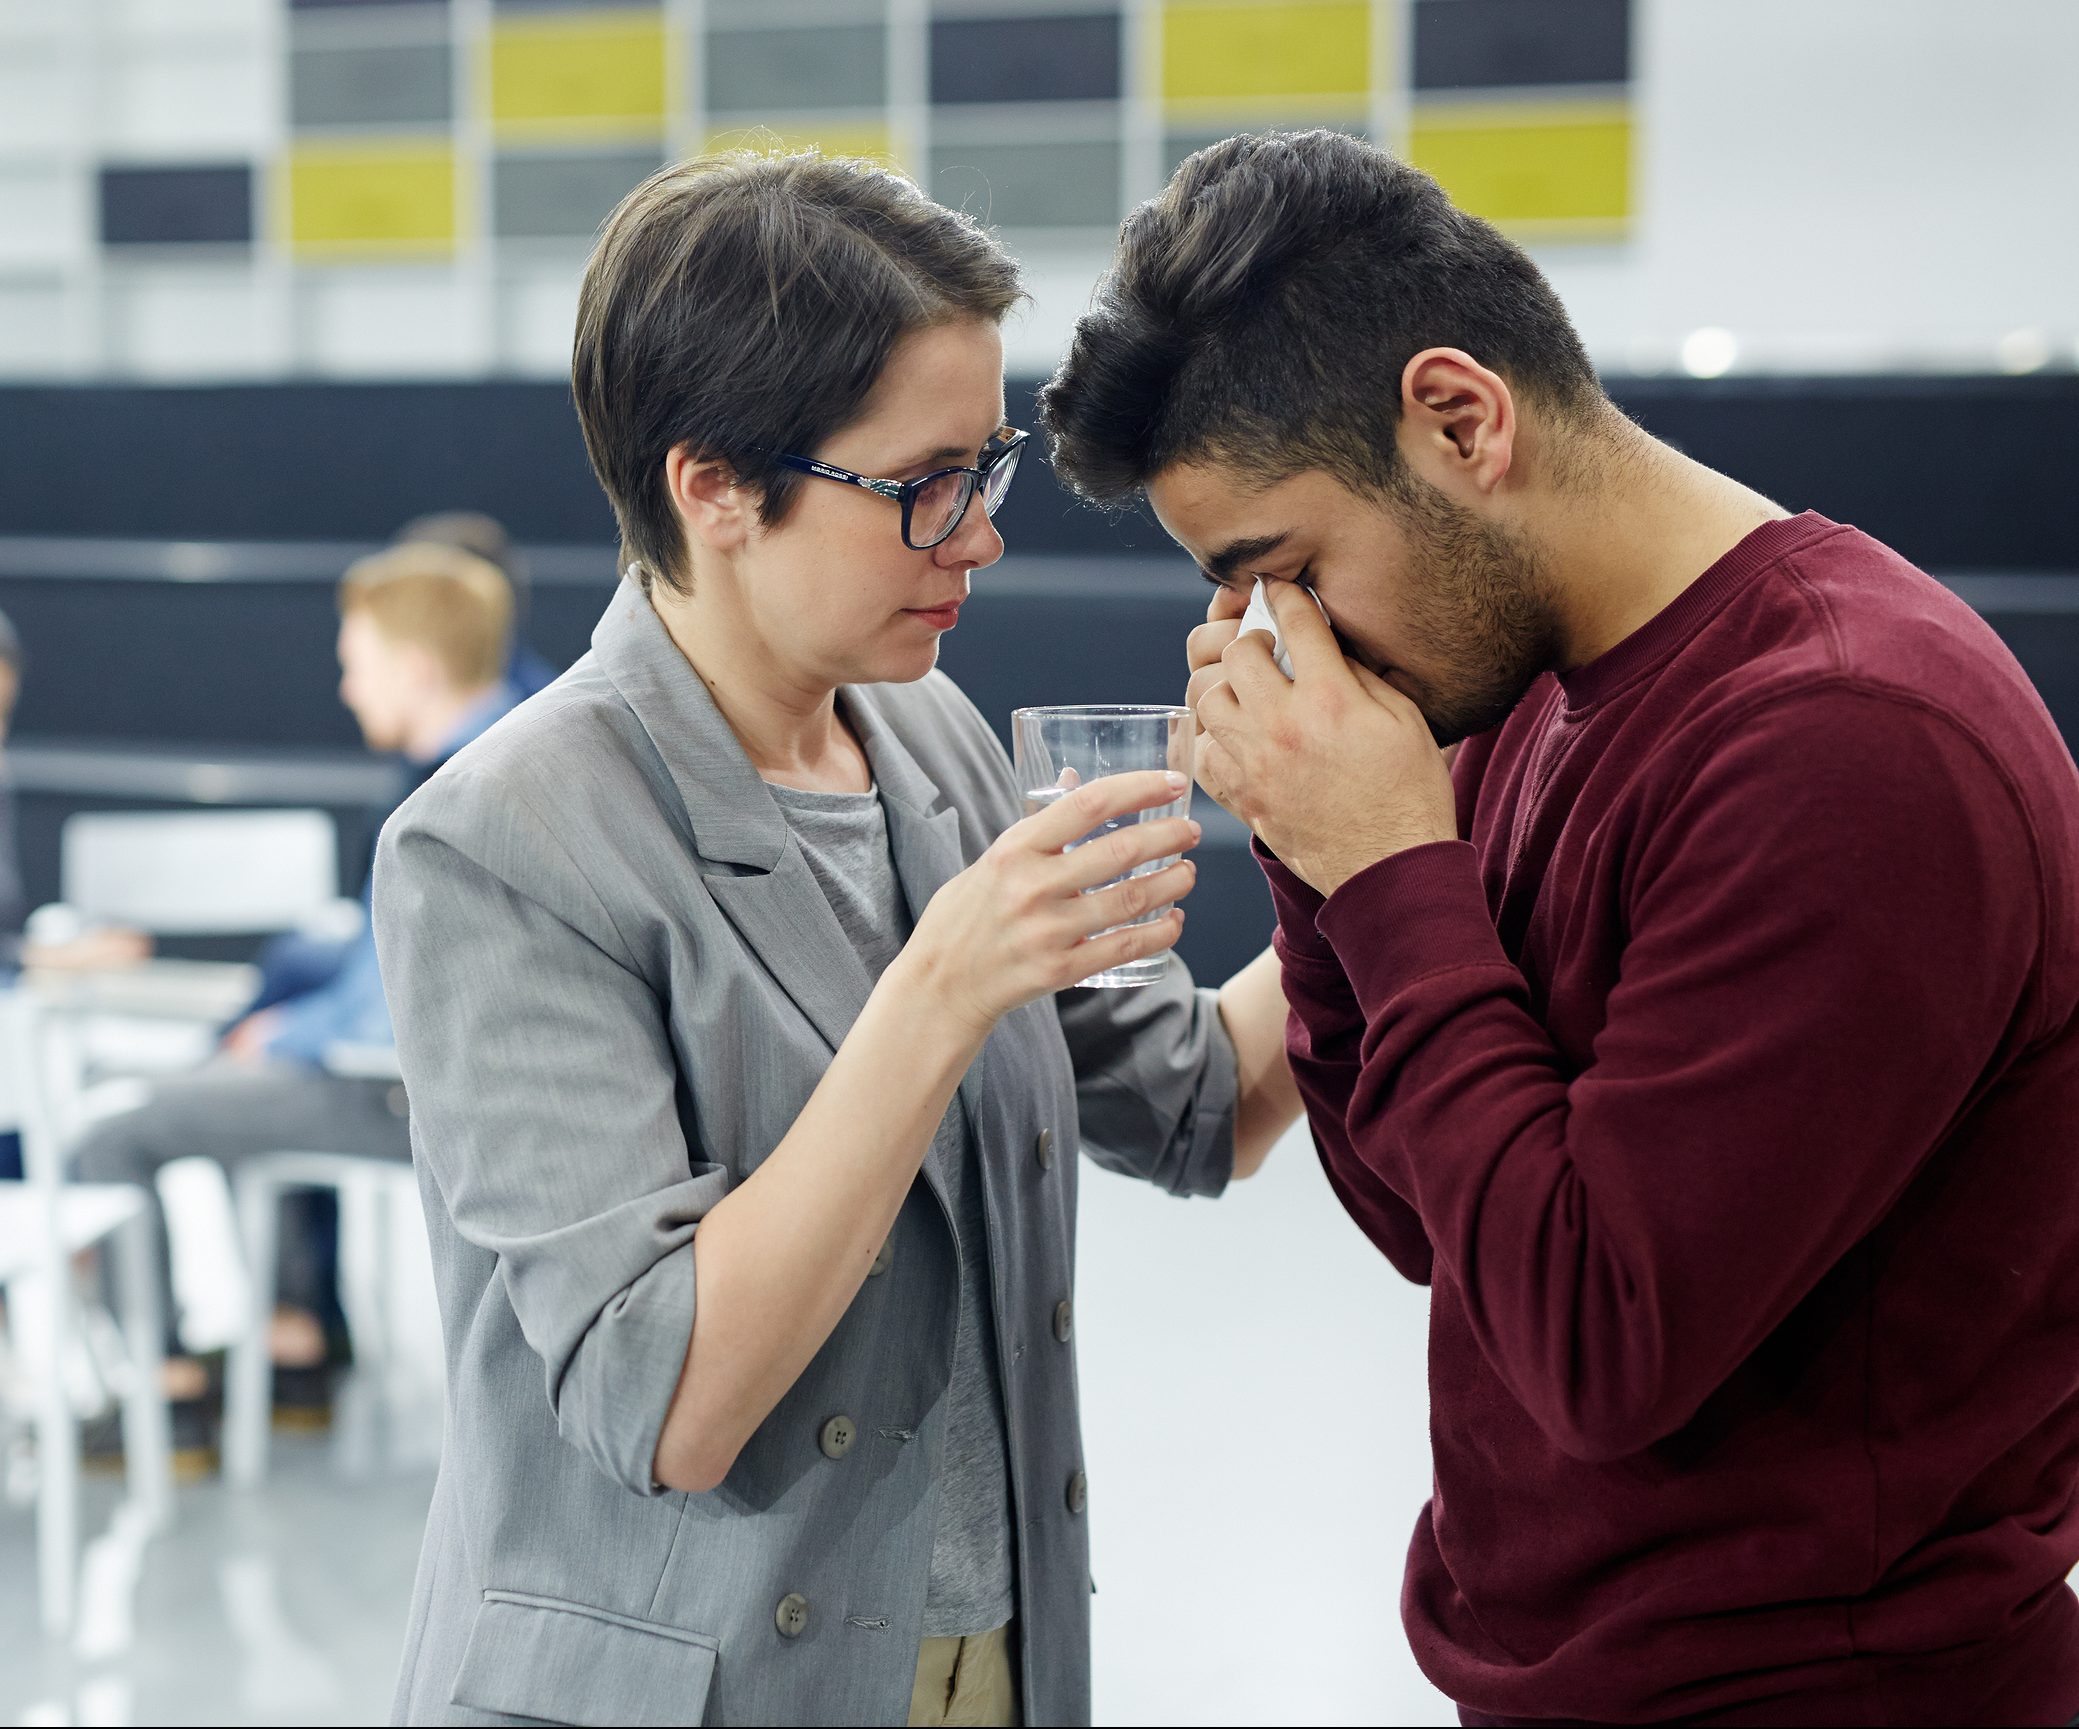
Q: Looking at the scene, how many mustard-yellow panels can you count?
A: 5